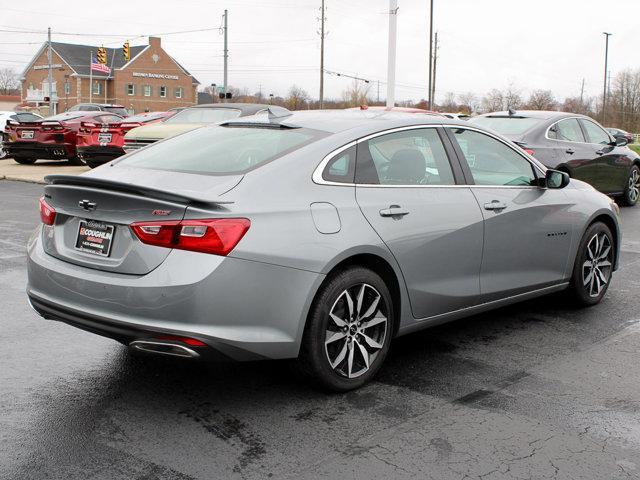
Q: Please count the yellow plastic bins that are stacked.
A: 0